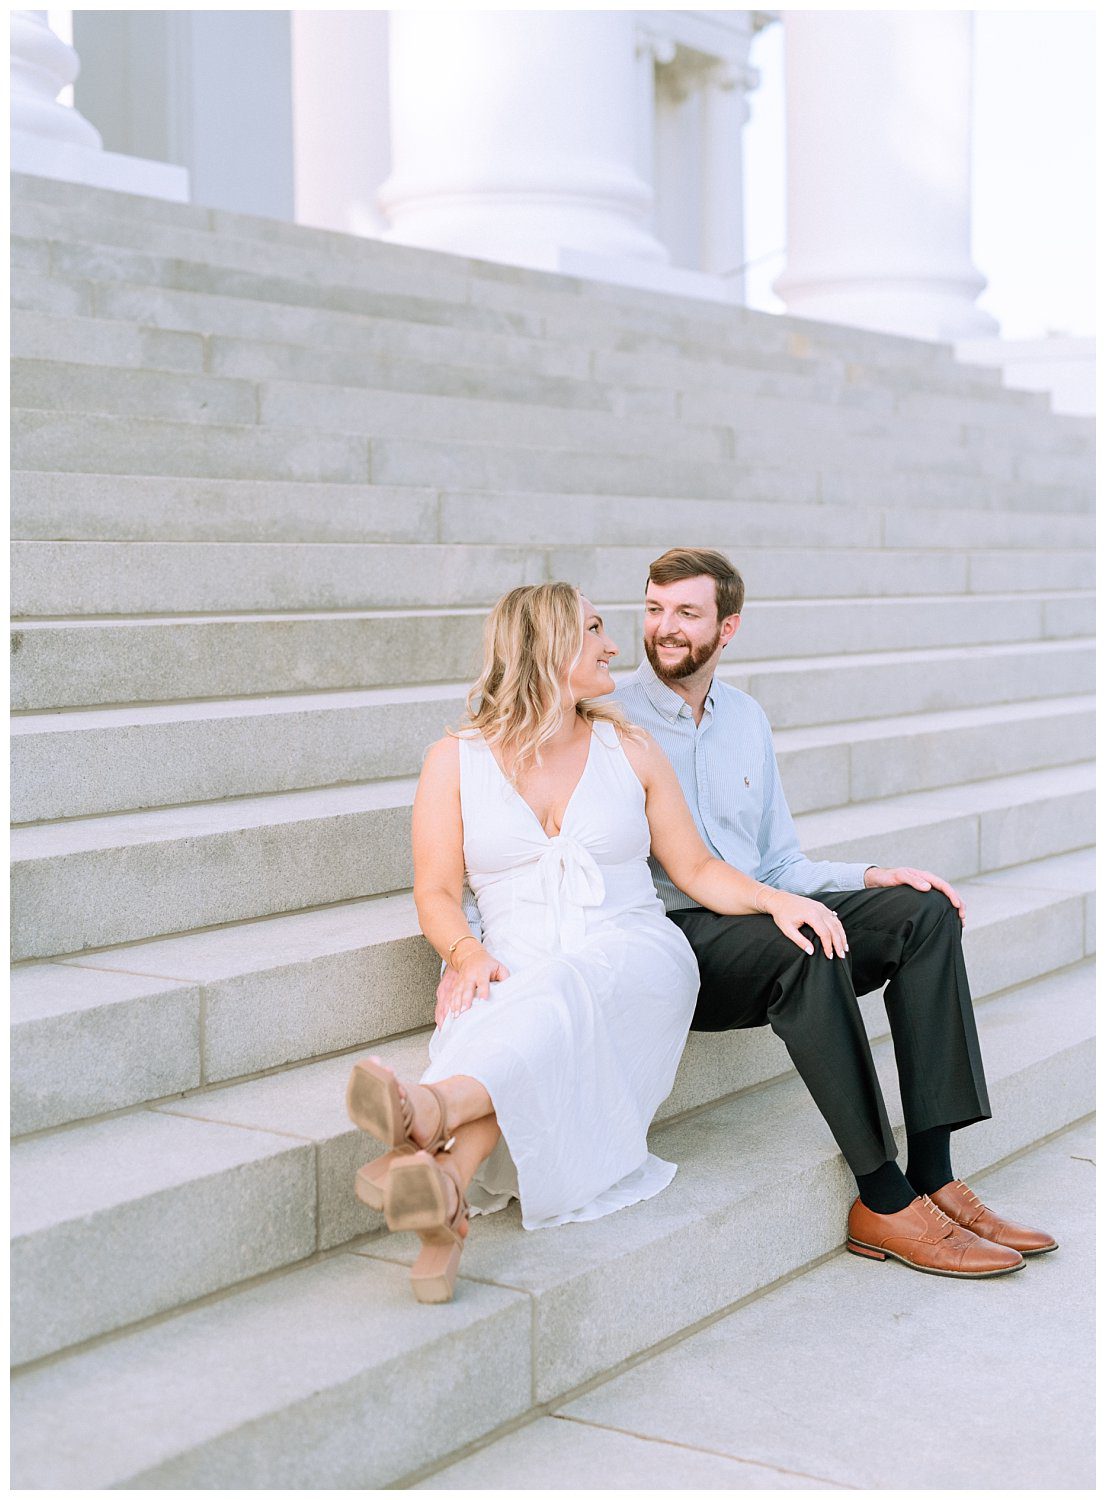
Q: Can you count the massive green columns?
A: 0